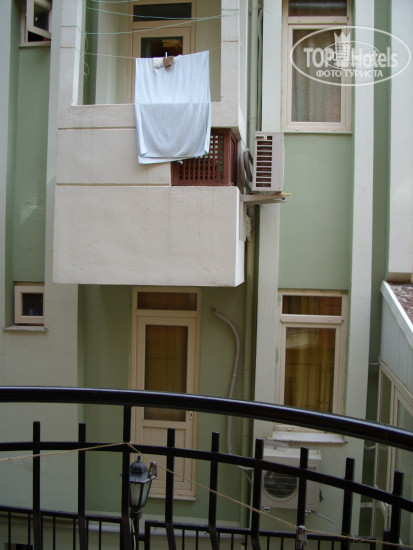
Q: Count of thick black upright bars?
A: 9